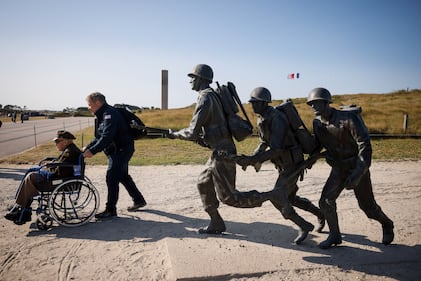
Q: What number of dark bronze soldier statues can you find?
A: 3